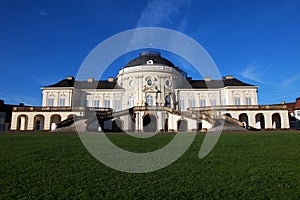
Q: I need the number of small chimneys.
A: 5